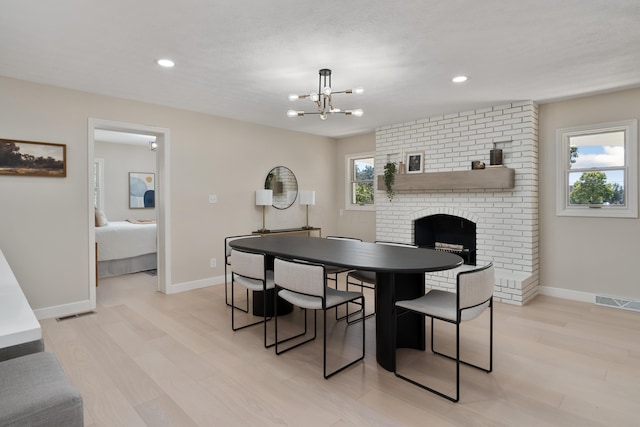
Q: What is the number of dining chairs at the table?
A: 6